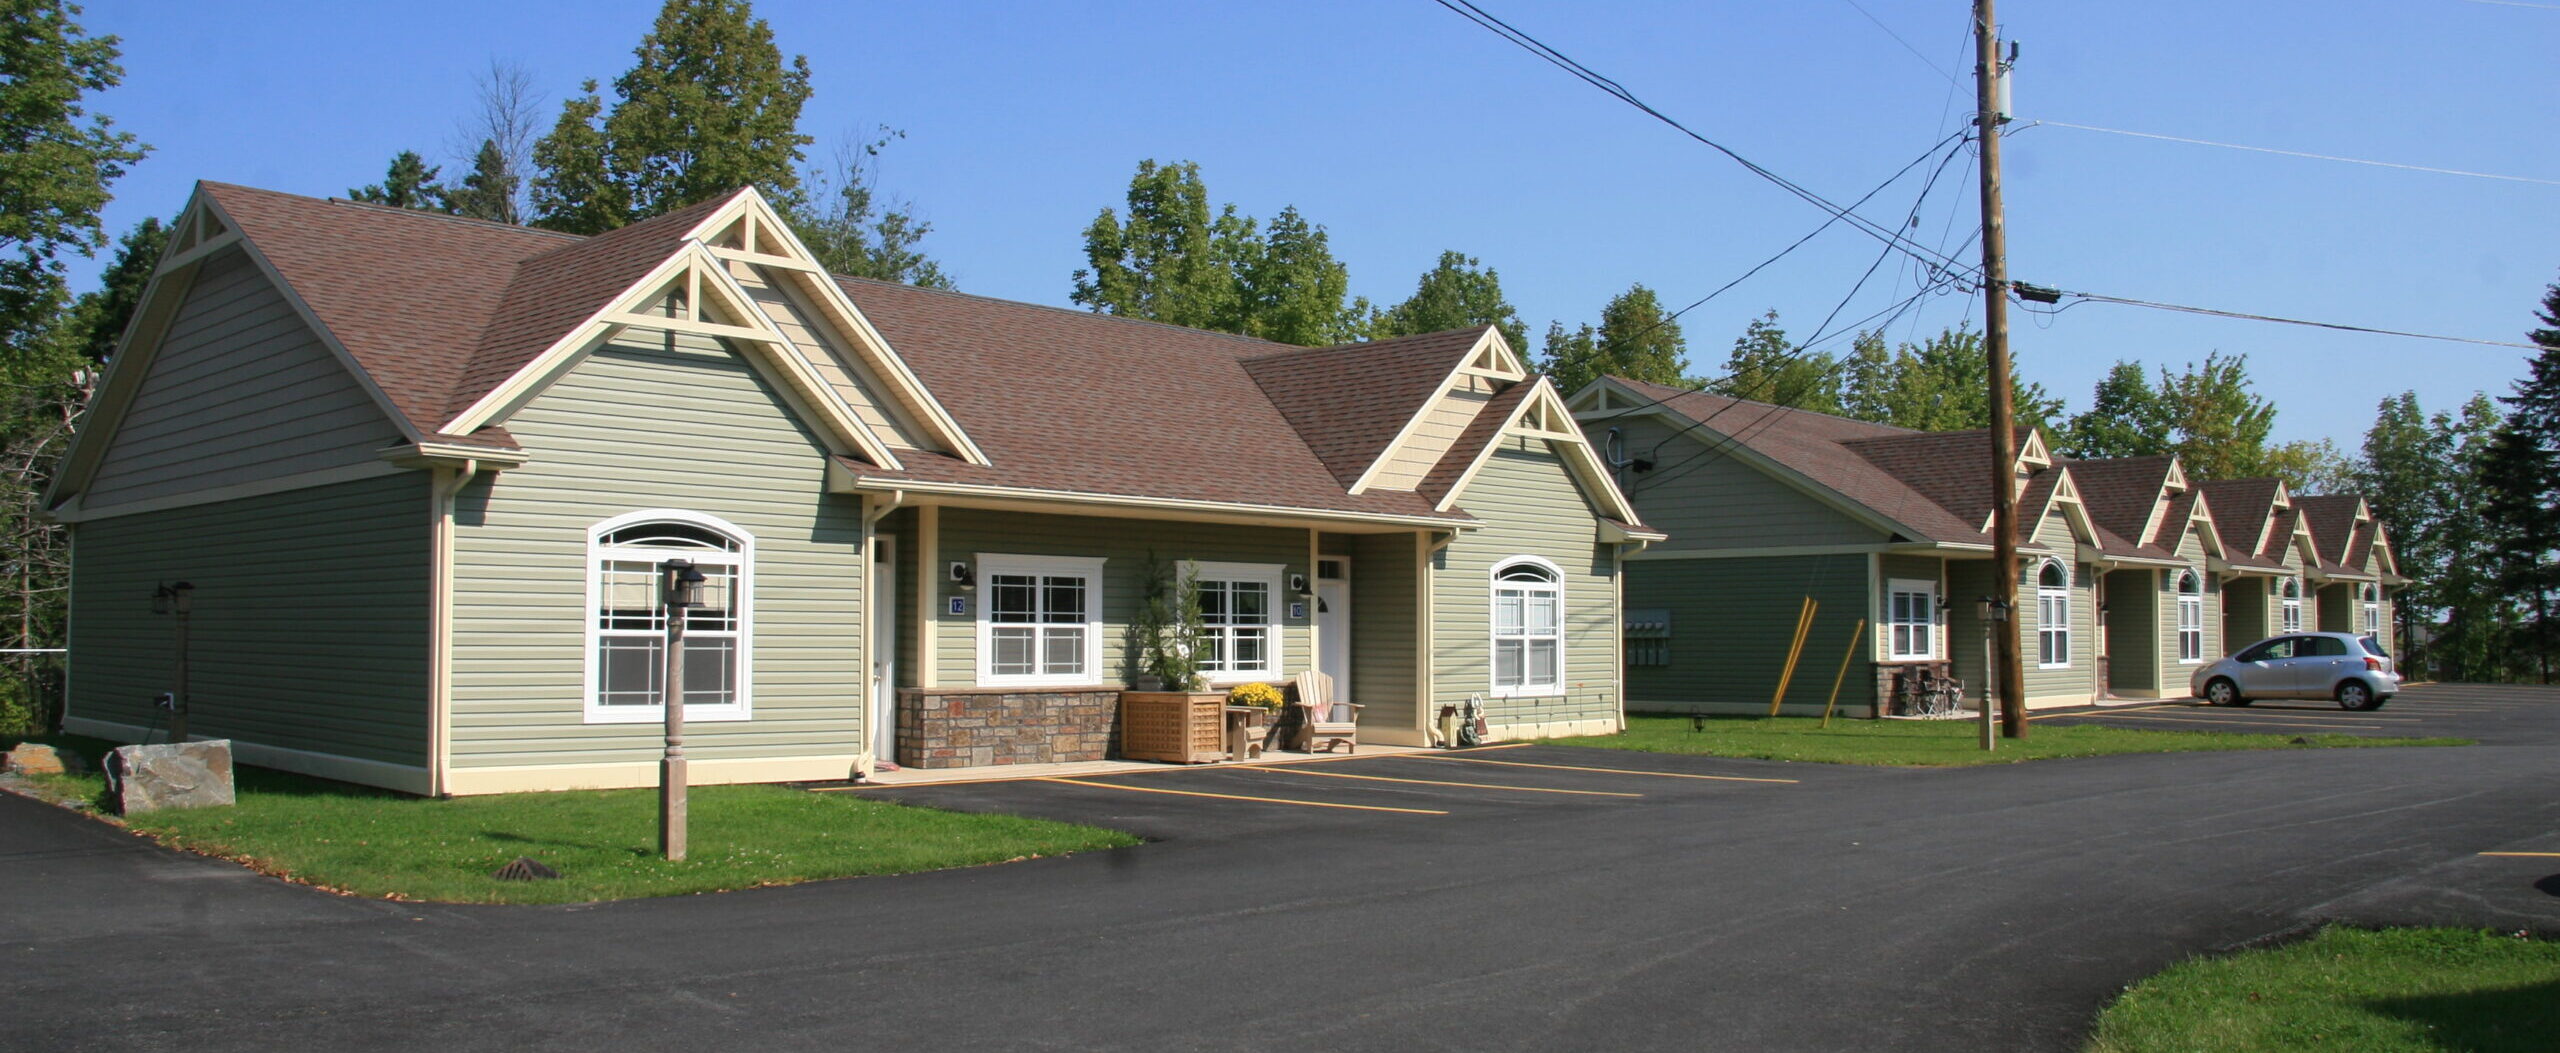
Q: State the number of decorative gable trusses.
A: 14